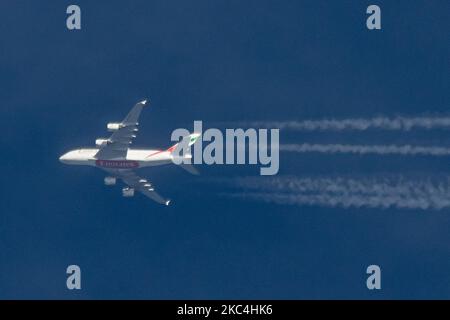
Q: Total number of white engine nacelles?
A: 4